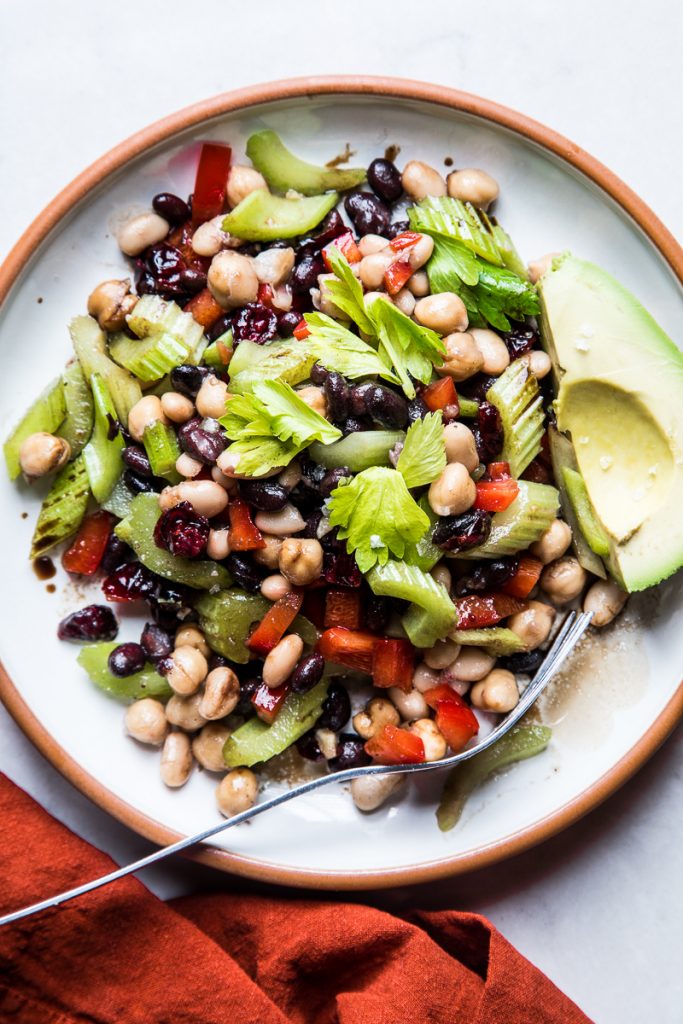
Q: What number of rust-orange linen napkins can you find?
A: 1